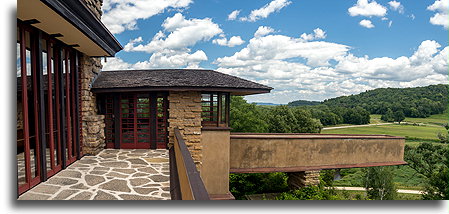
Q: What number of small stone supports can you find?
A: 1